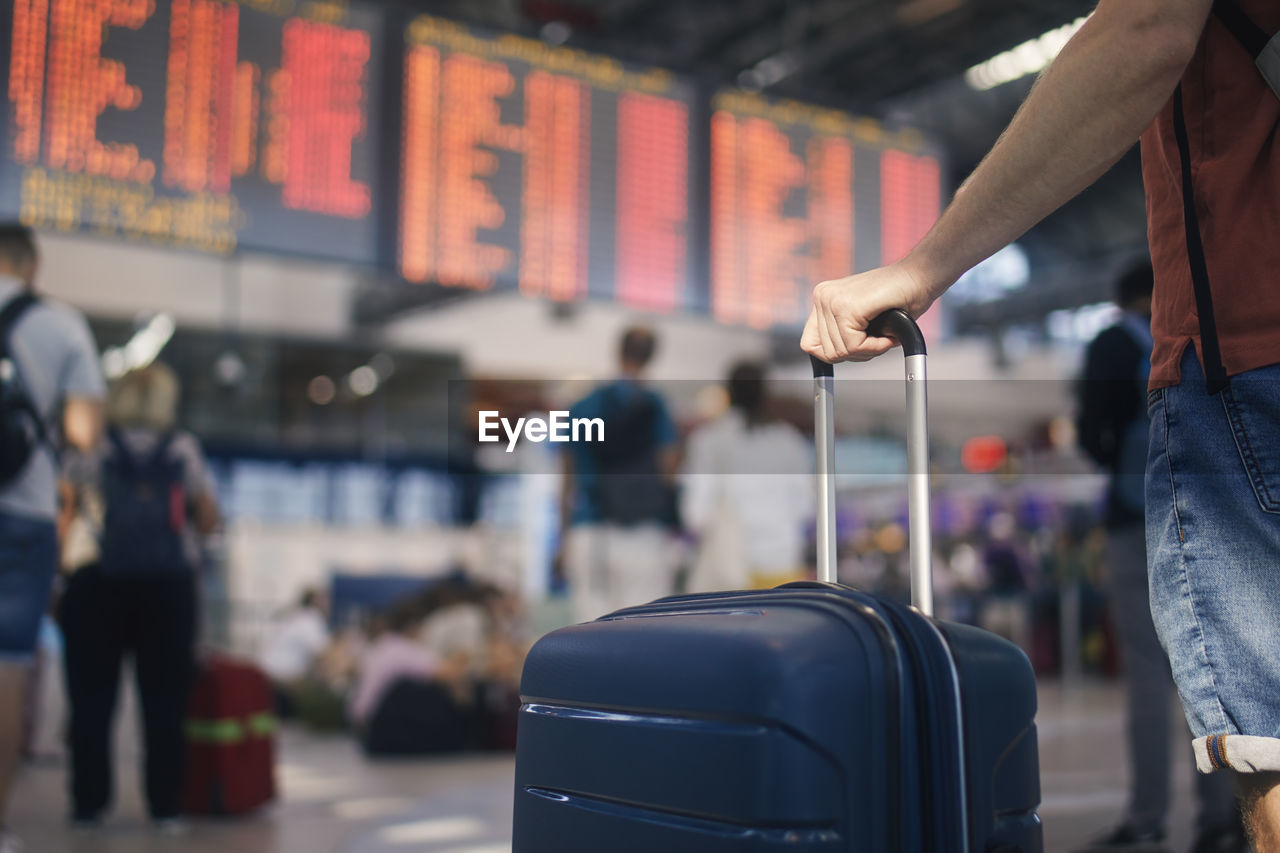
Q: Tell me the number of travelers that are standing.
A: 6